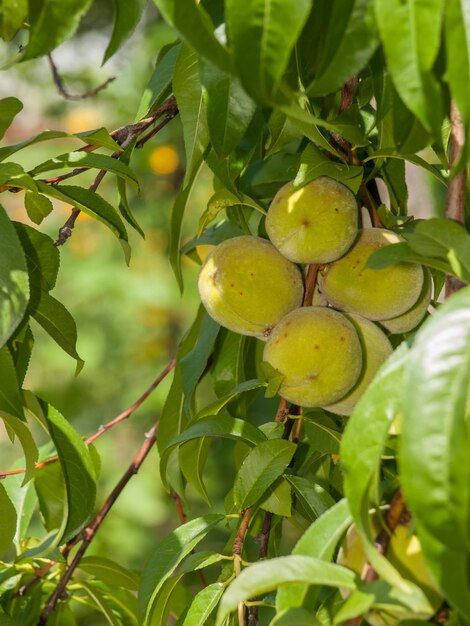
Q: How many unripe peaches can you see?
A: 6